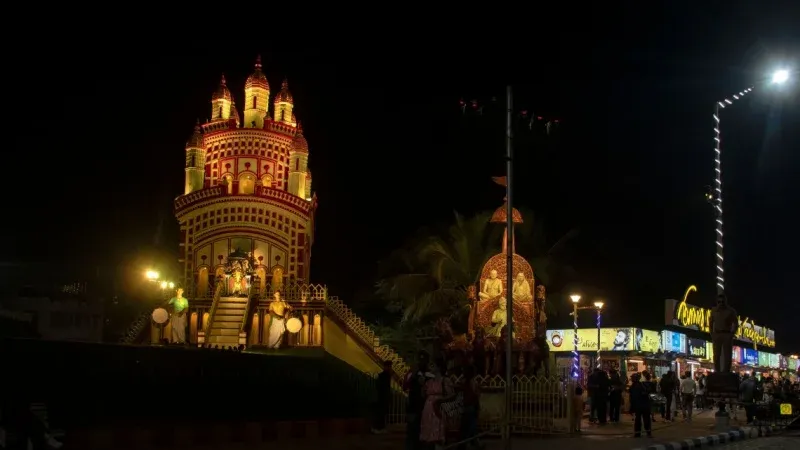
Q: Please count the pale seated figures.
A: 3